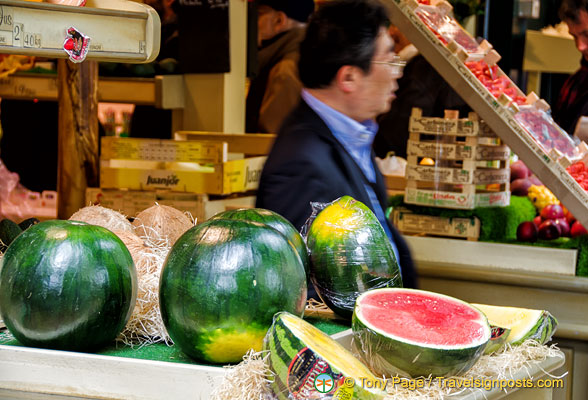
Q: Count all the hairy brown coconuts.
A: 3